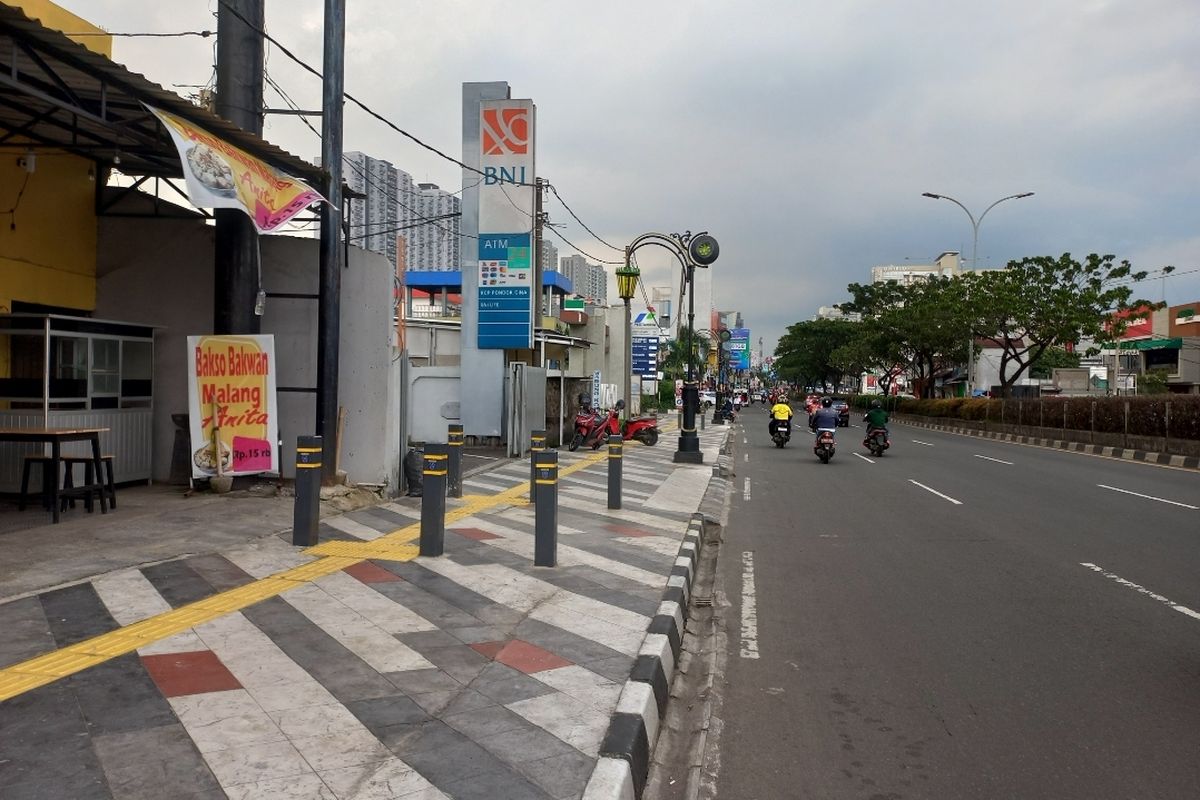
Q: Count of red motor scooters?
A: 2